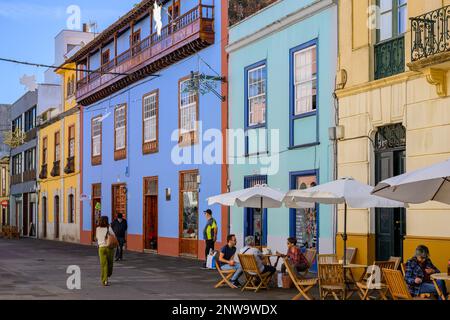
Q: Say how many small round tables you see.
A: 3